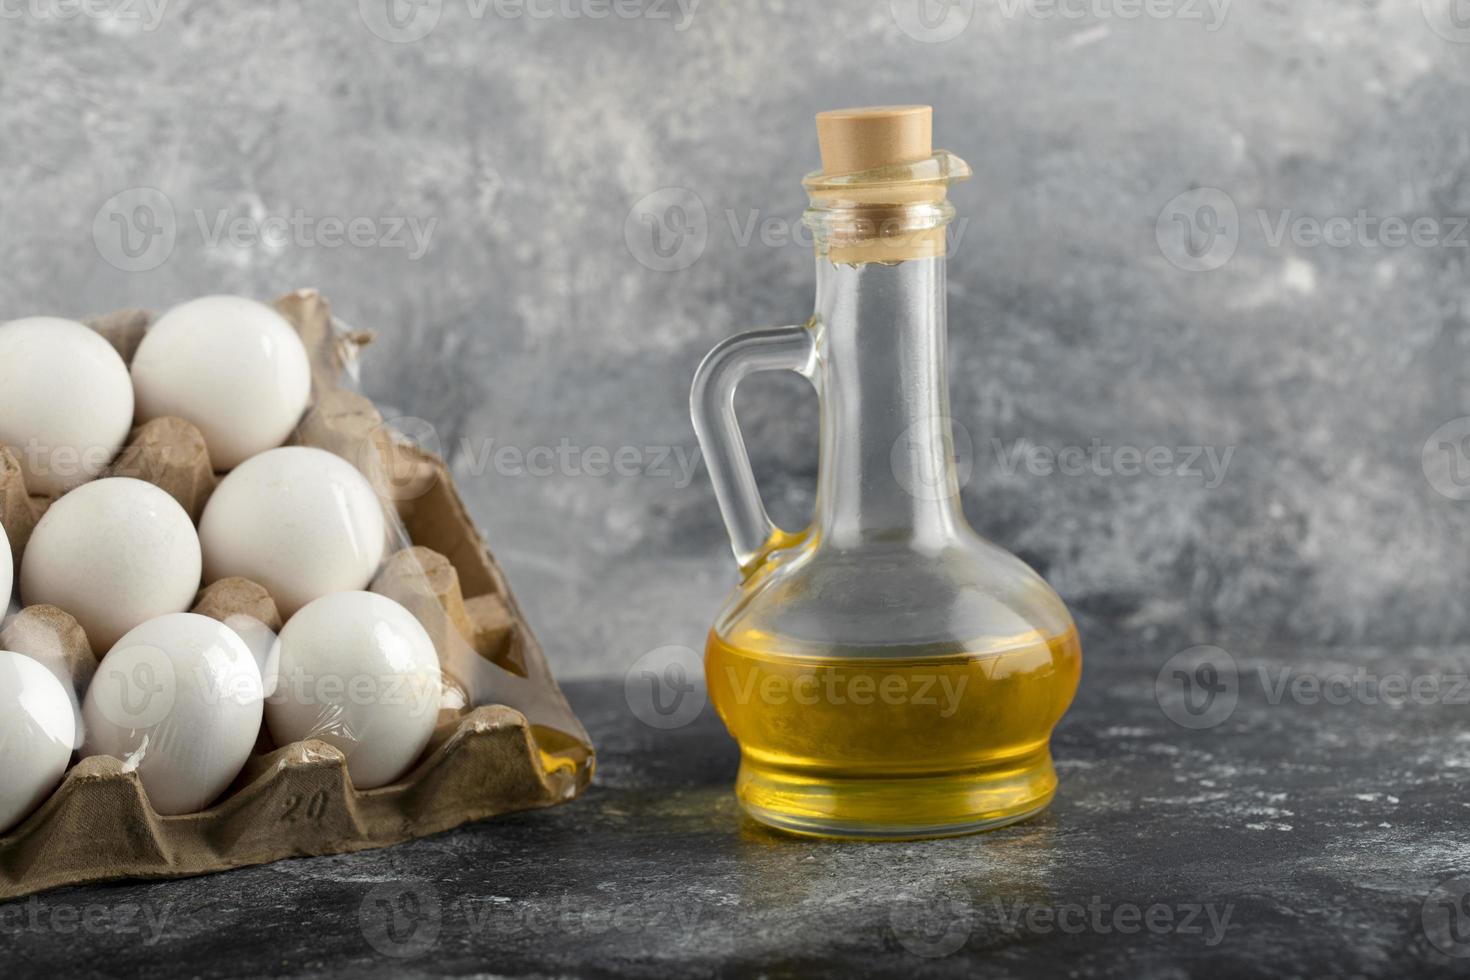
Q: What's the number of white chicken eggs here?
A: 8